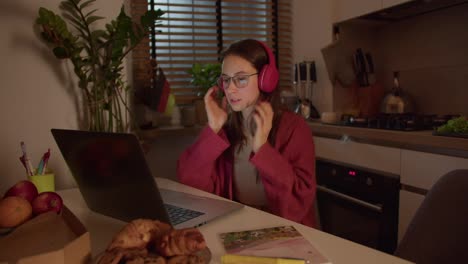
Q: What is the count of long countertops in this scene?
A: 1